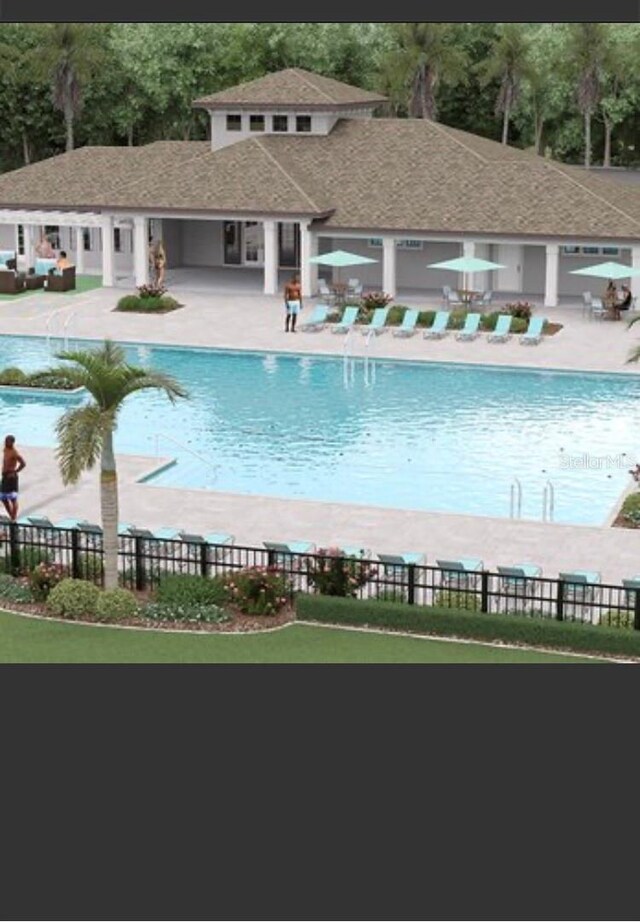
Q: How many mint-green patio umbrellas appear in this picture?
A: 3